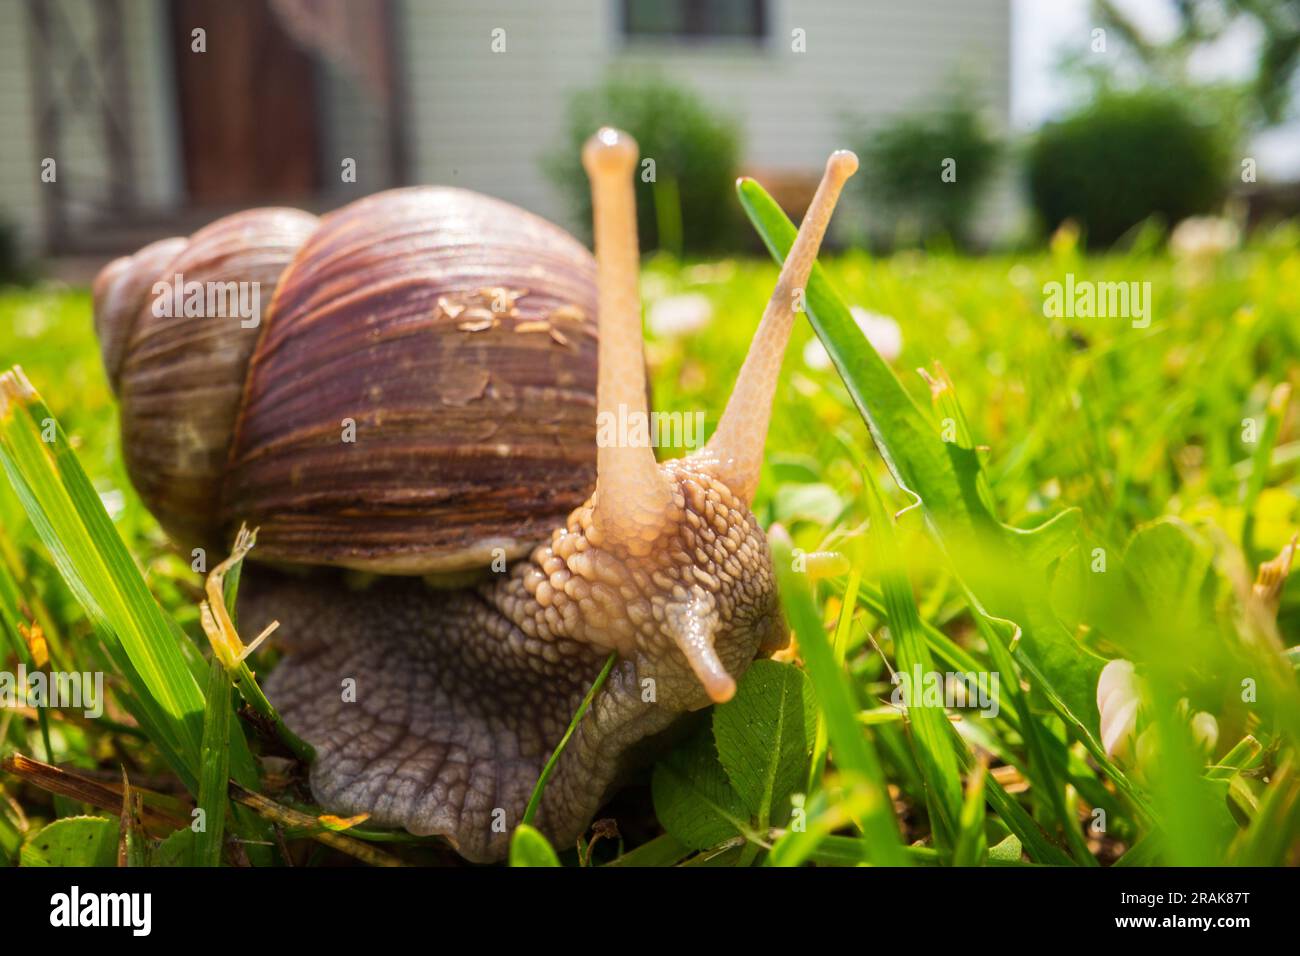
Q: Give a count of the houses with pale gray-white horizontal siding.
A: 1